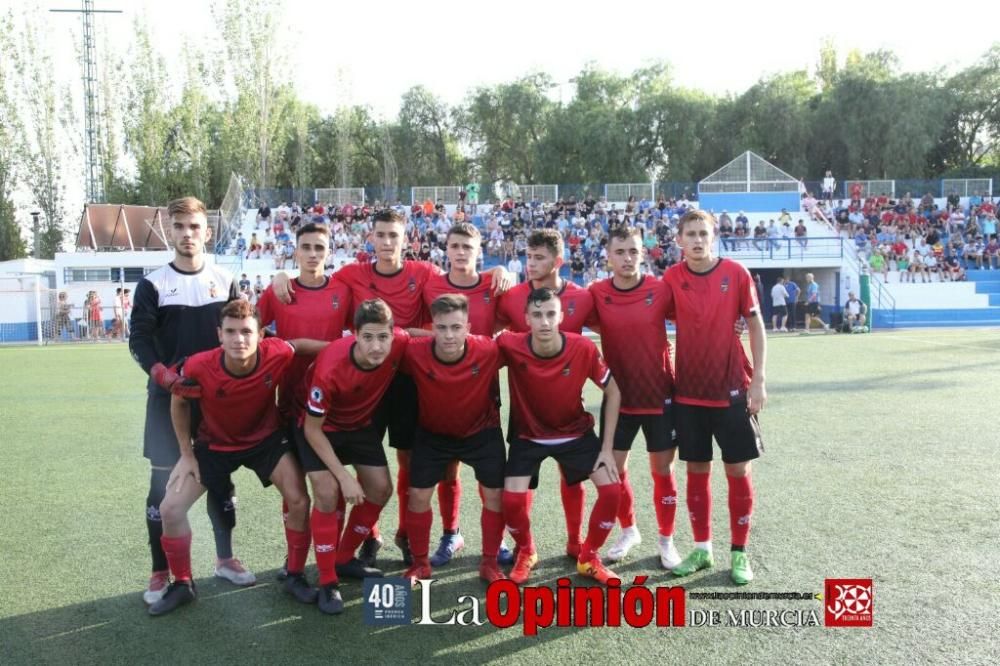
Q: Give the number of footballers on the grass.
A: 11